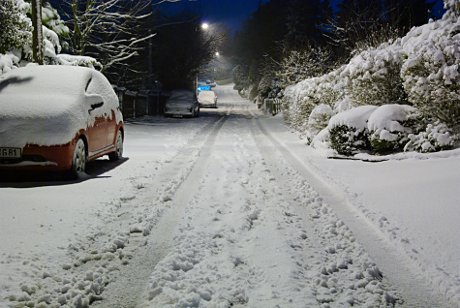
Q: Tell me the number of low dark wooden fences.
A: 1